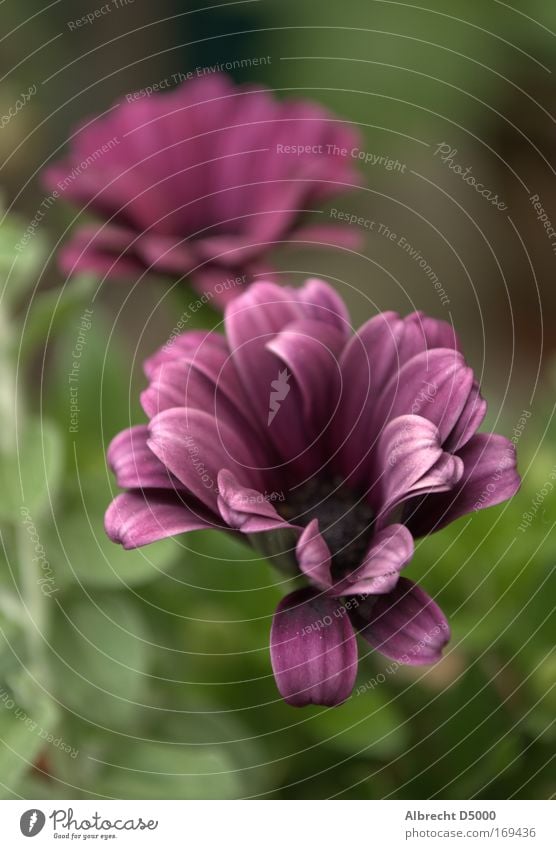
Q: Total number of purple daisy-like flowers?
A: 2